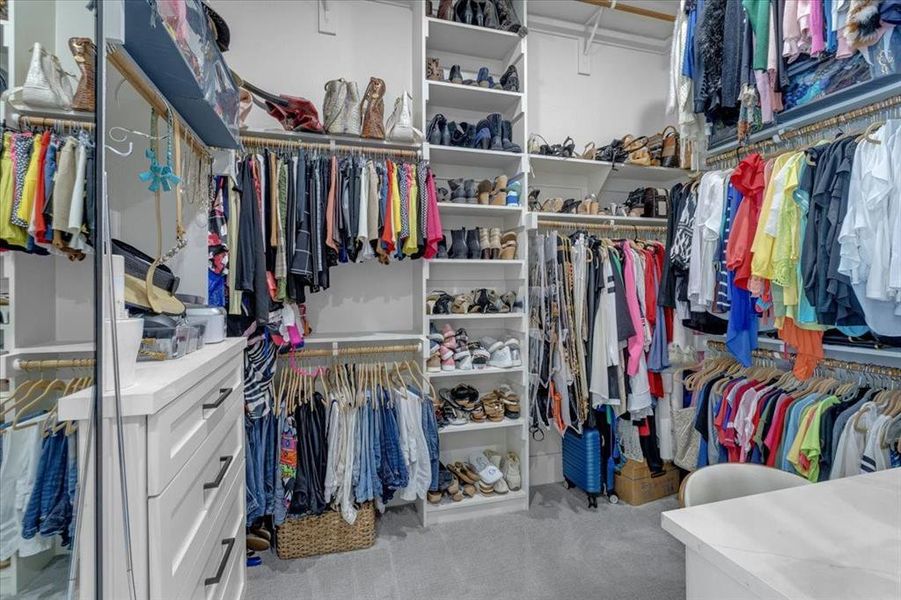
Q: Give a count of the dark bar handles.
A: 3